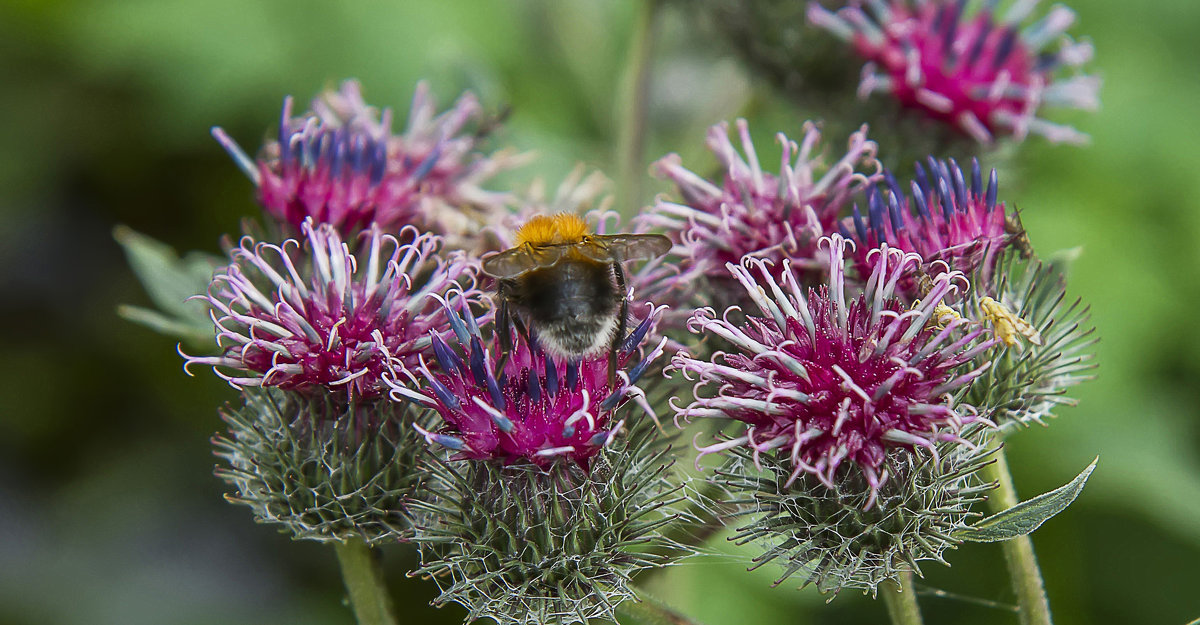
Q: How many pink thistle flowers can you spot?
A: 7